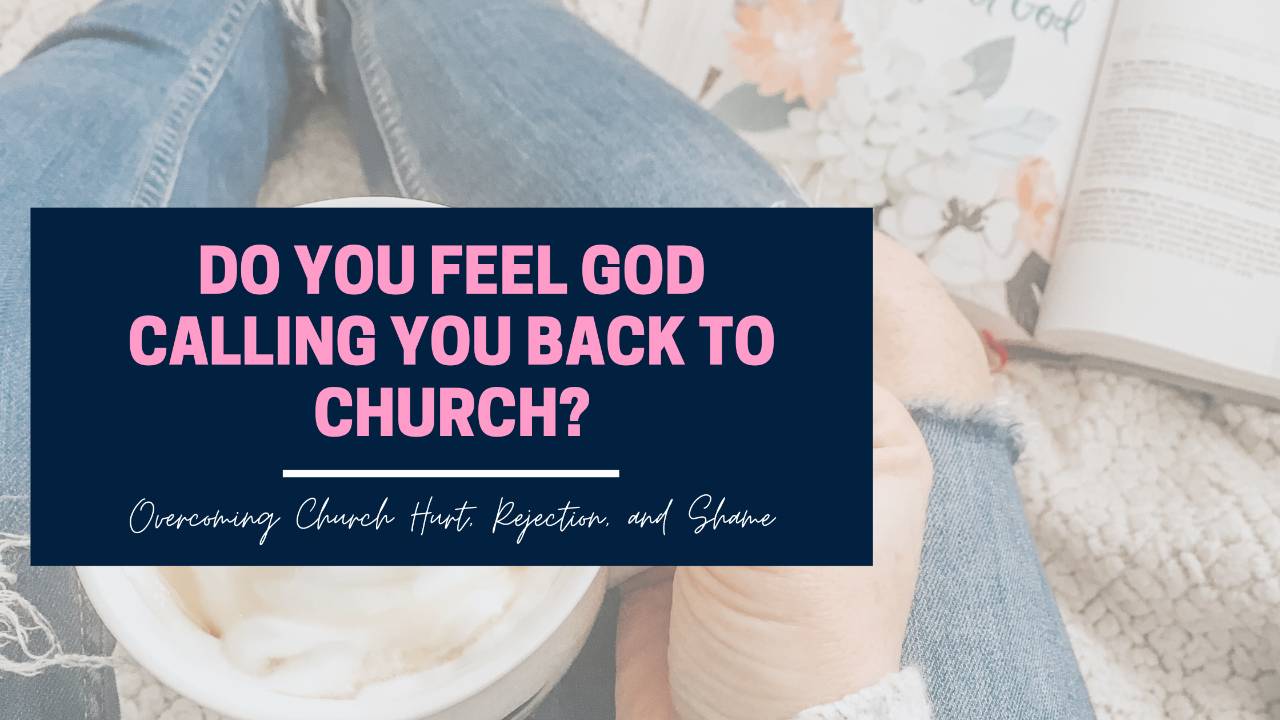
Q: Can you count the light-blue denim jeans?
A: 1